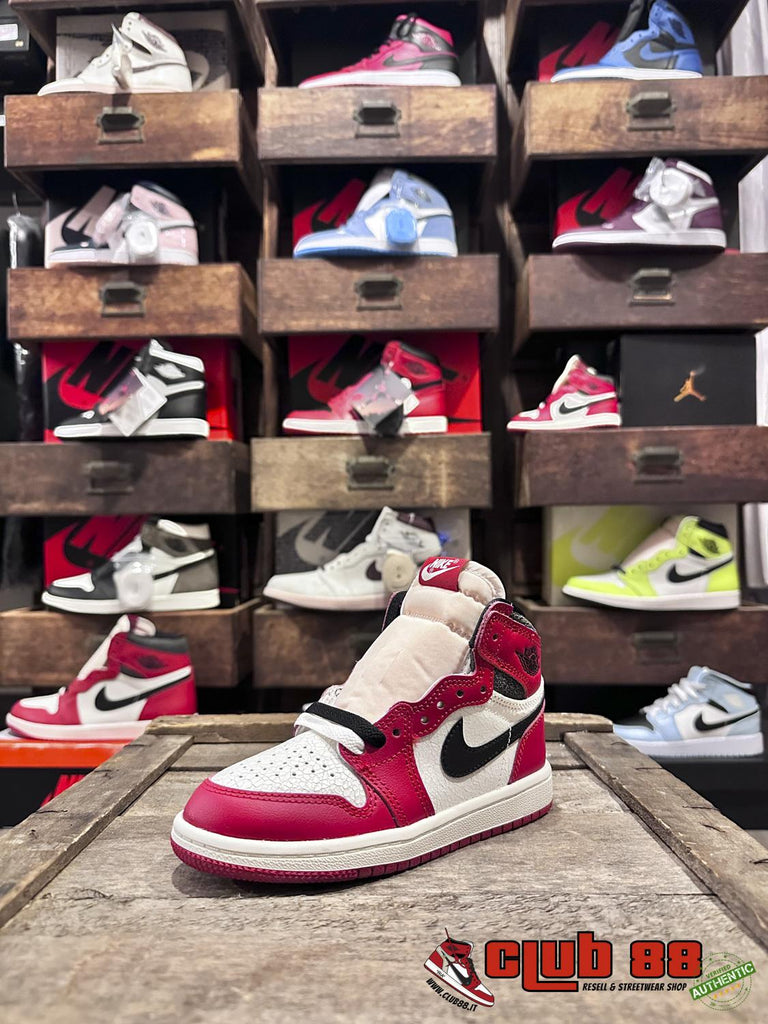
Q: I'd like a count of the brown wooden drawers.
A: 12